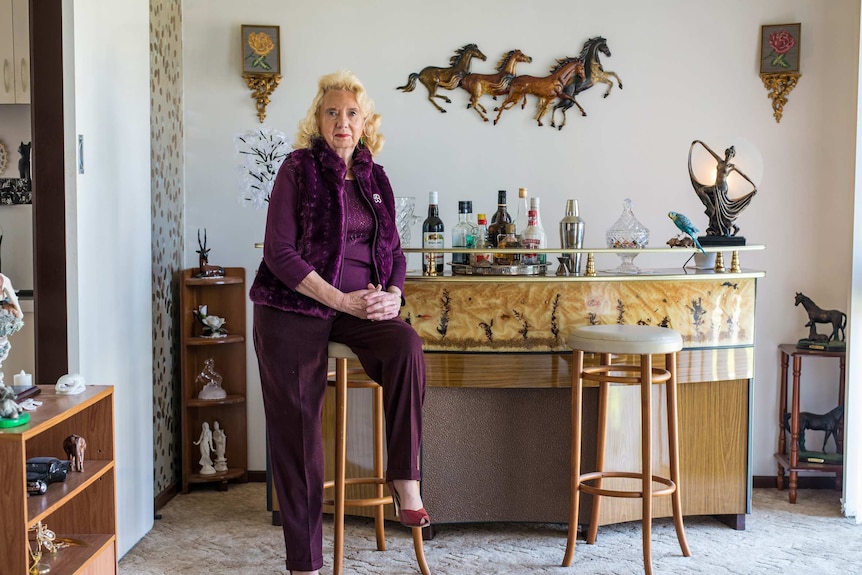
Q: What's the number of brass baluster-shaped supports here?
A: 4